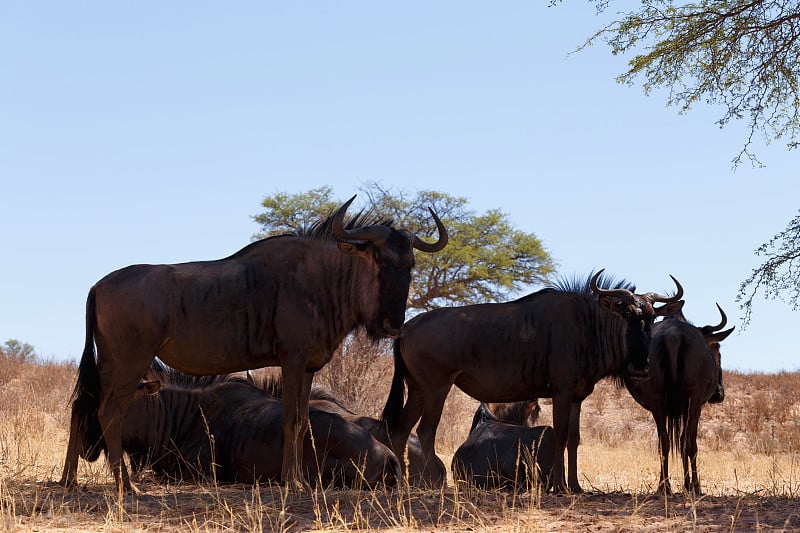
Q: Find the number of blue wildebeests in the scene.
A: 6